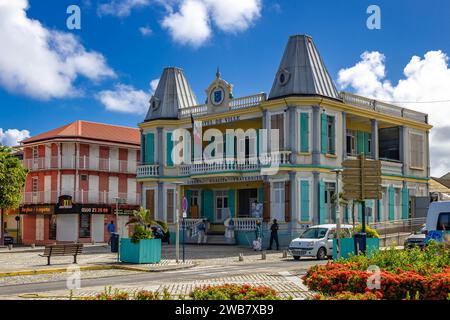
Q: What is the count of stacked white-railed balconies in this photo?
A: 2